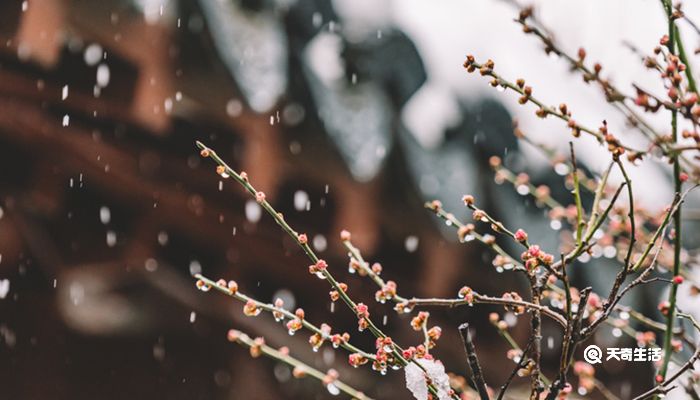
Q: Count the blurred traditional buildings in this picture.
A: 1